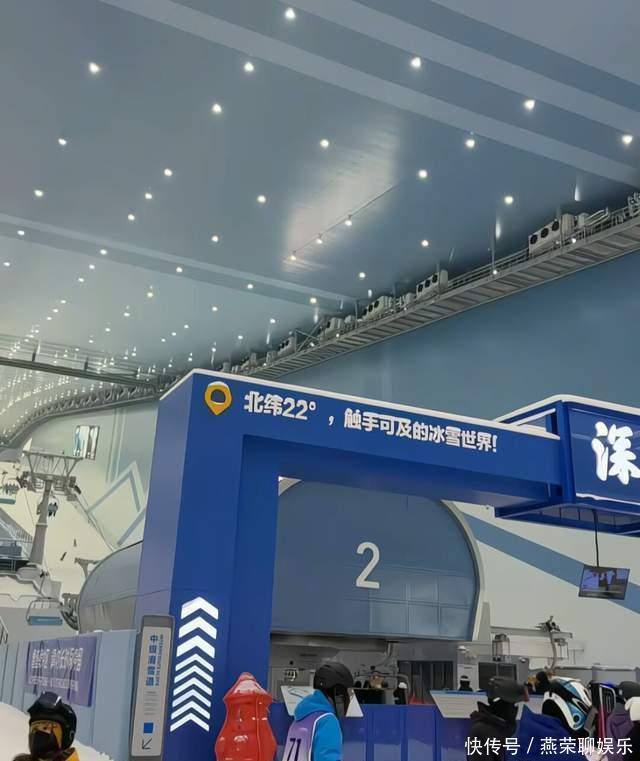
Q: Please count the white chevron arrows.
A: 9